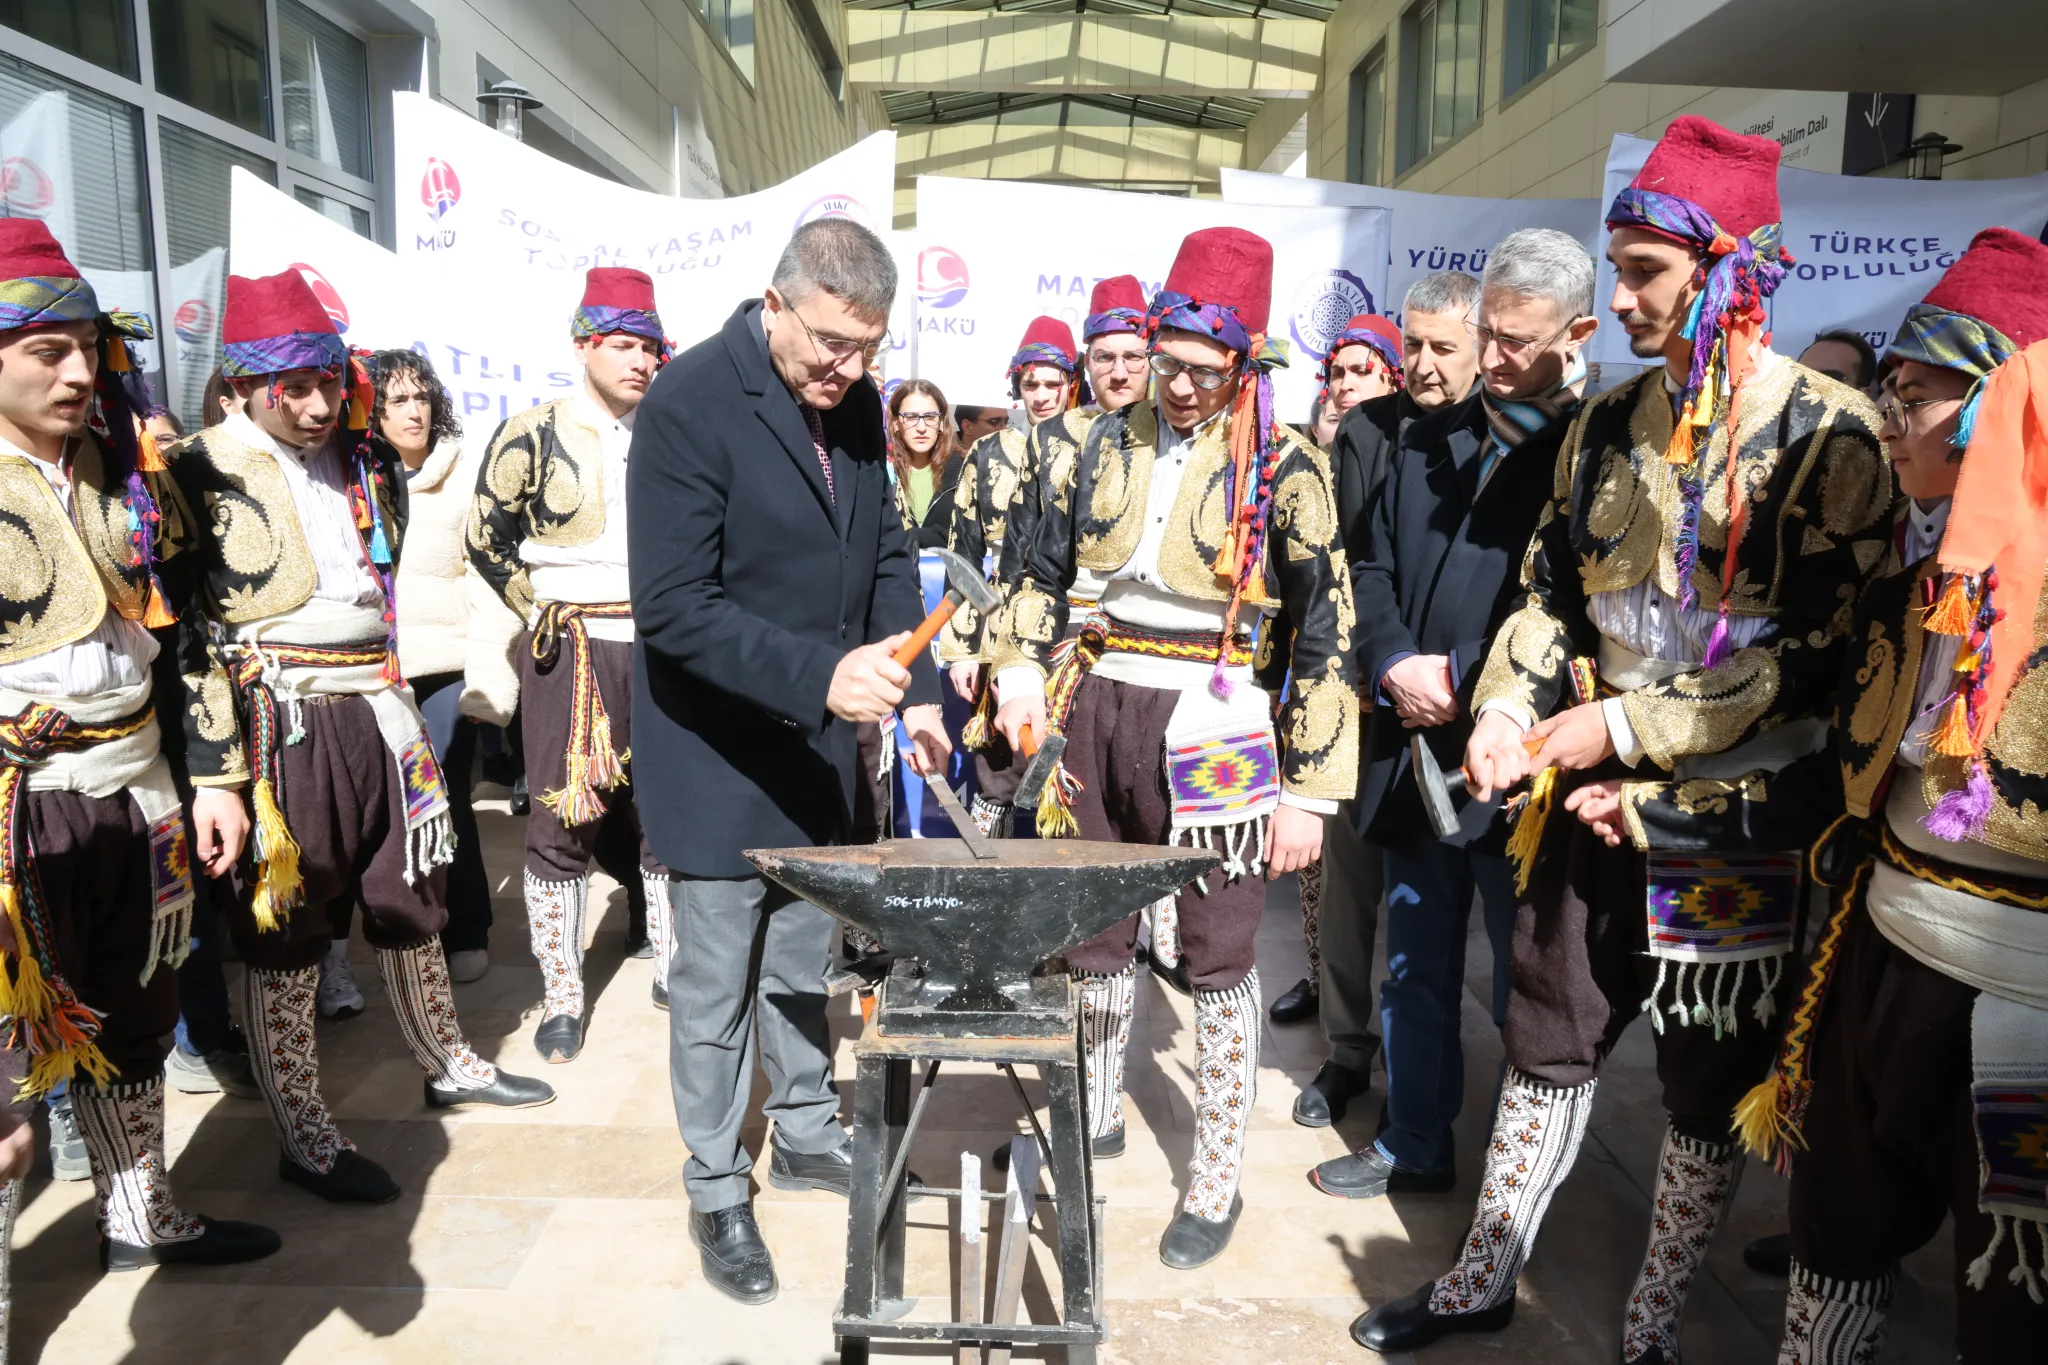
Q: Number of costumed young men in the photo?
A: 9